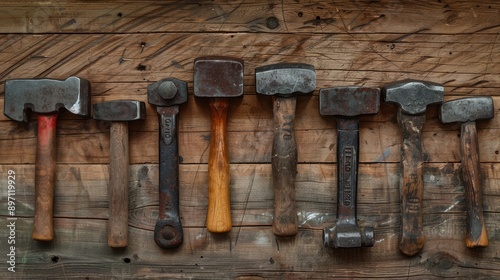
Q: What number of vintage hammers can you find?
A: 8